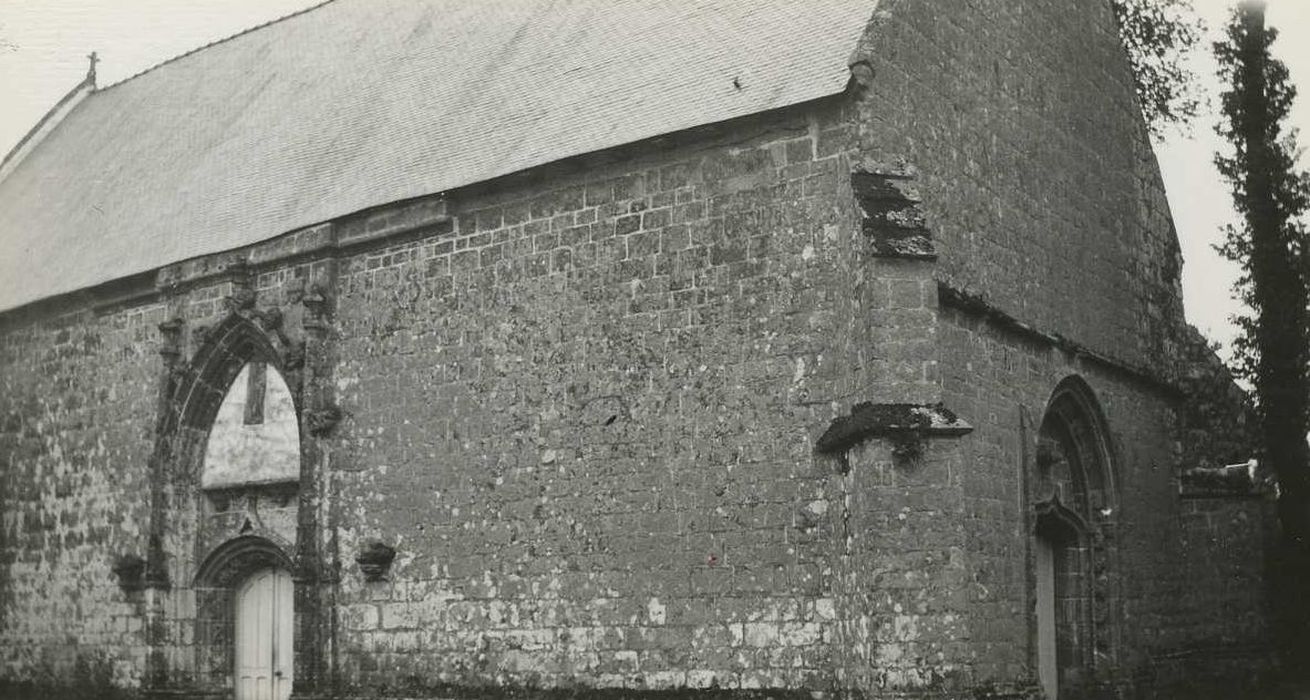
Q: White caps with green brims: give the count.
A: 0